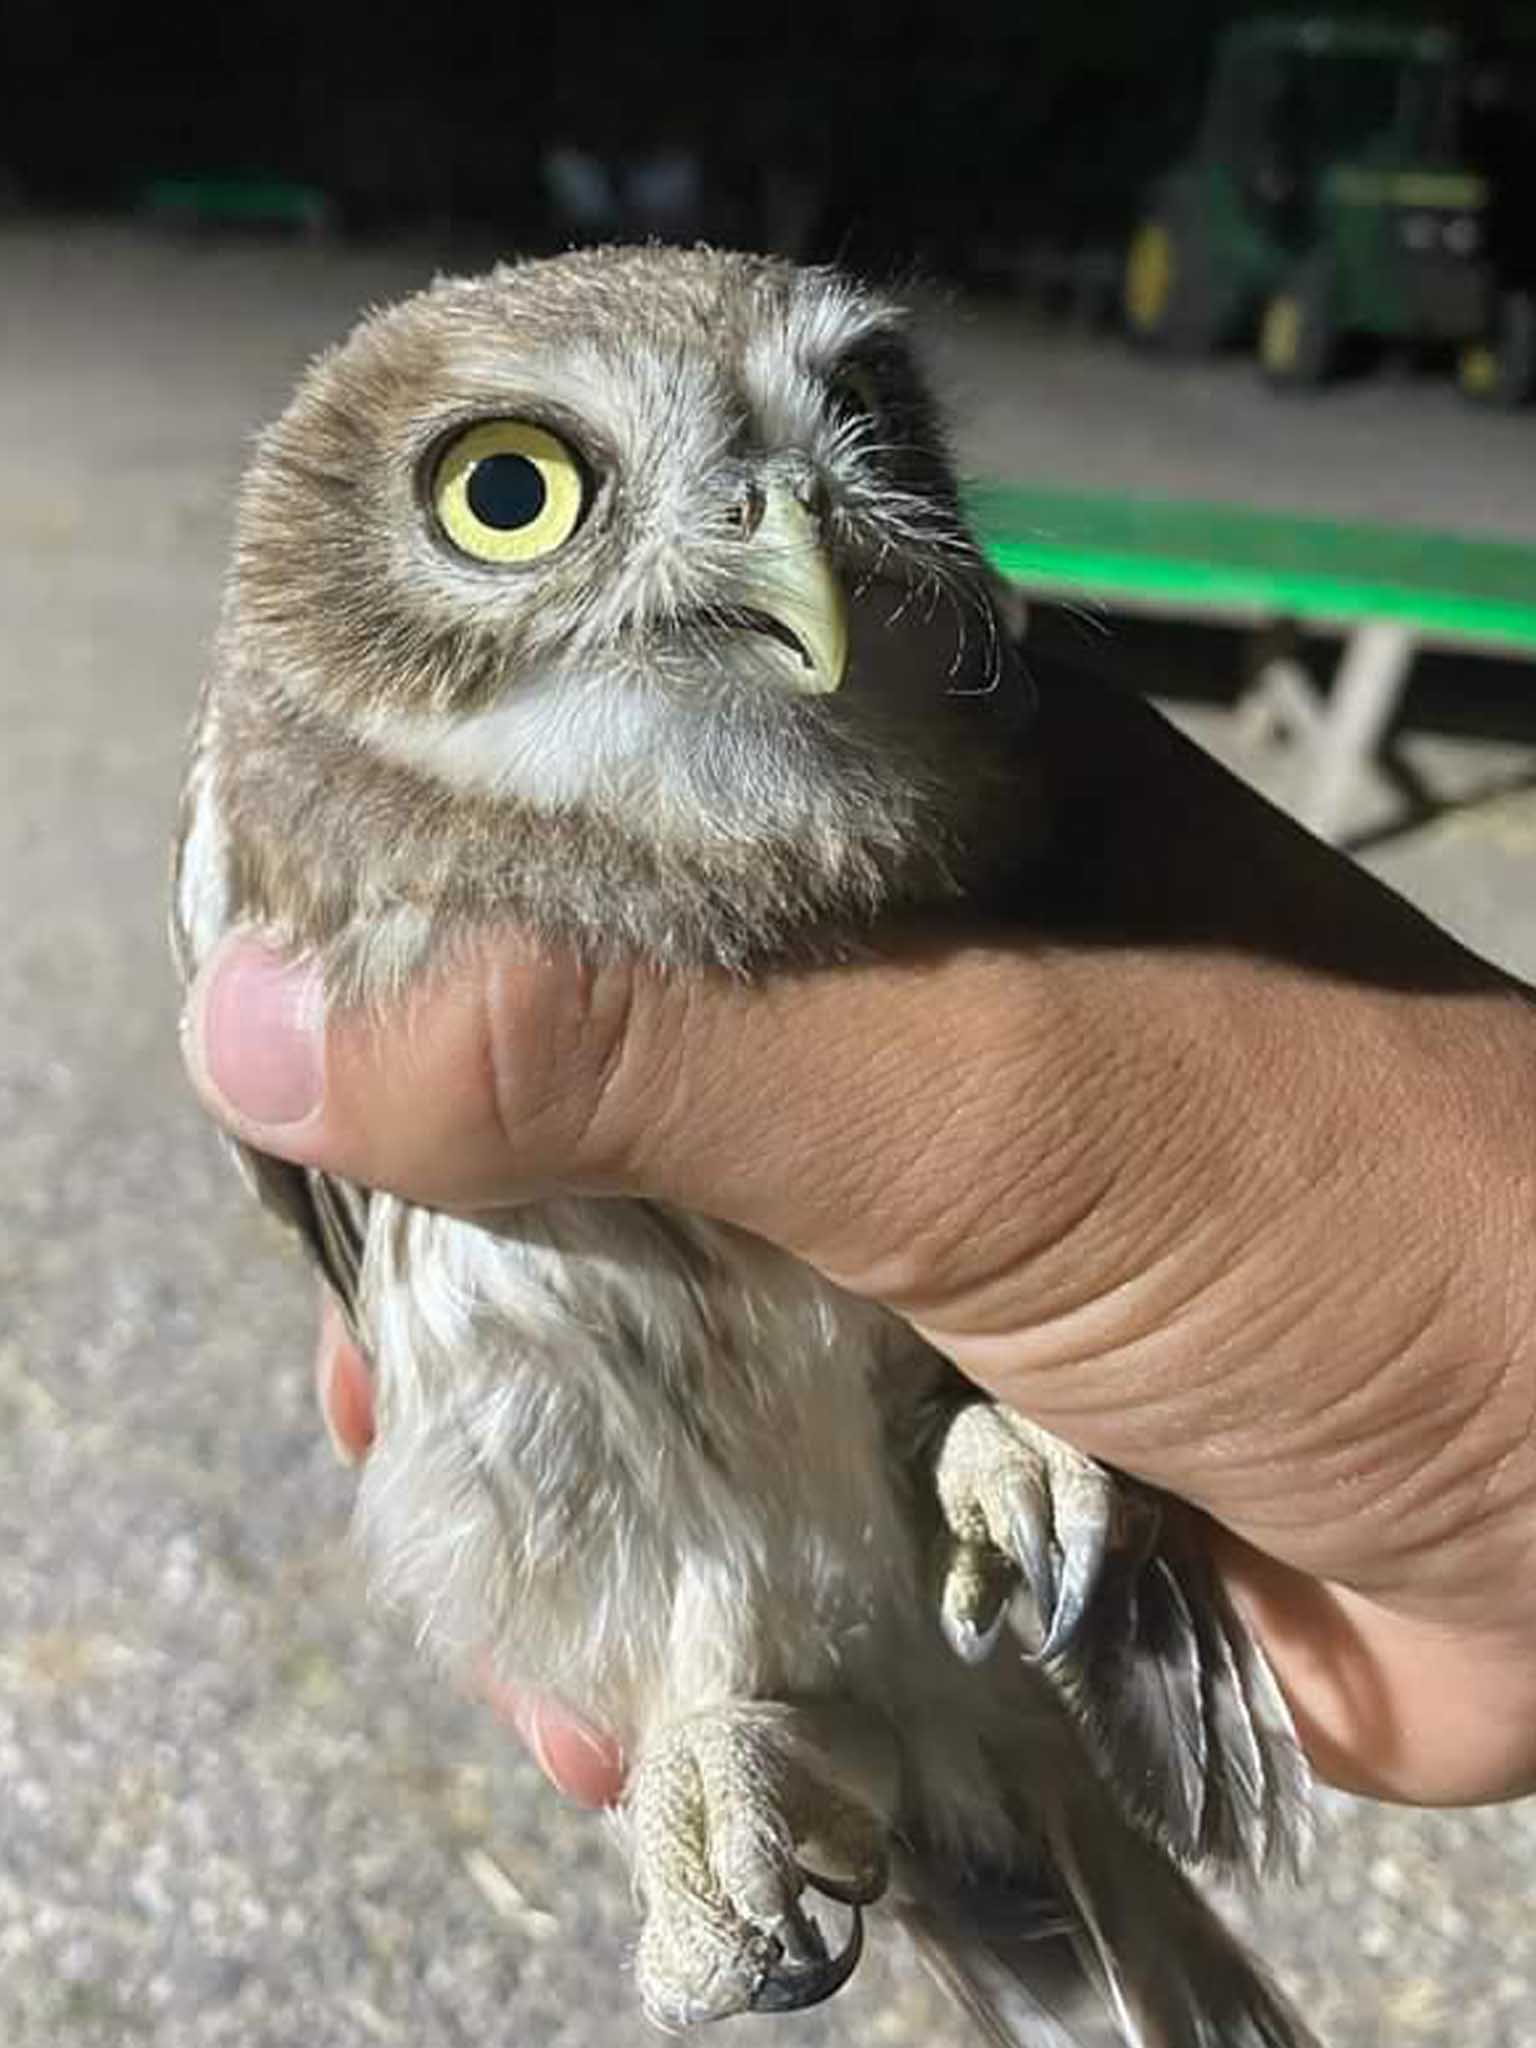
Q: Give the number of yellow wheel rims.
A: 3